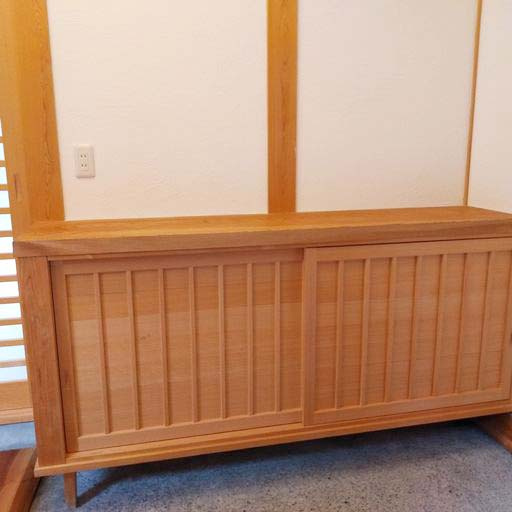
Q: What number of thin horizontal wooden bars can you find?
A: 11